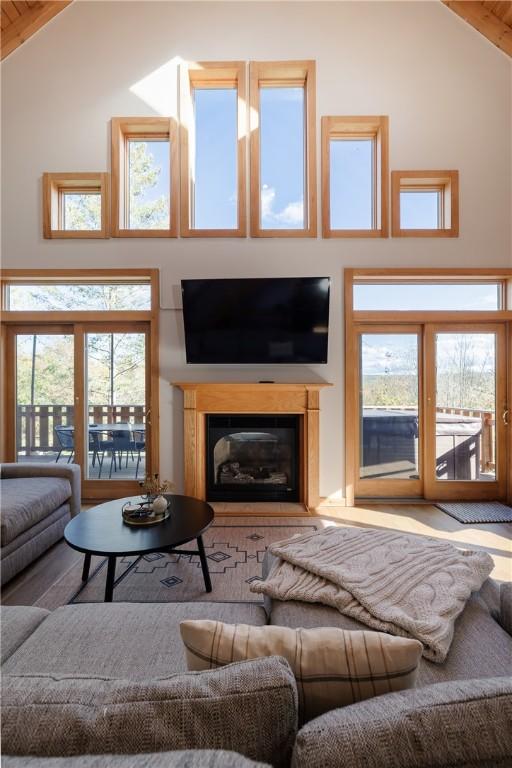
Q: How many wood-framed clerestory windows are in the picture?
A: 6